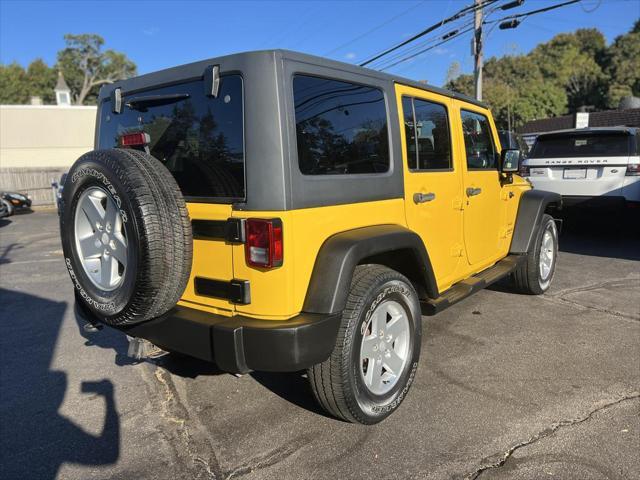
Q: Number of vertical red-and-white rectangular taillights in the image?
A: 1